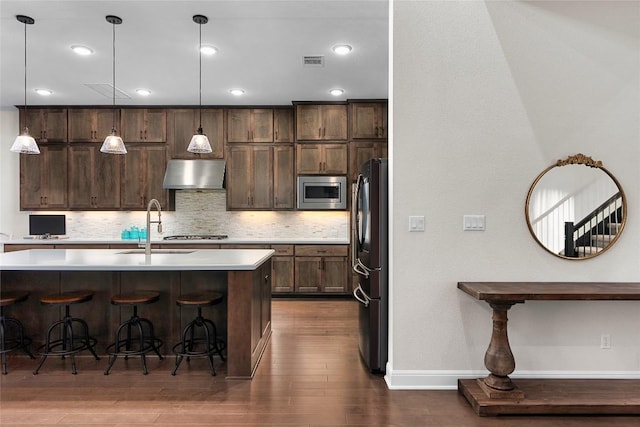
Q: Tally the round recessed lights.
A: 7